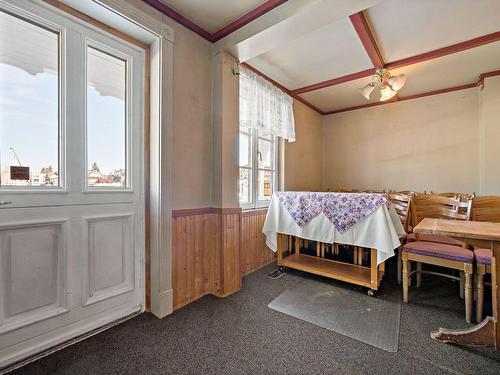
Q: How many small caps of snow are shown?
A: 0